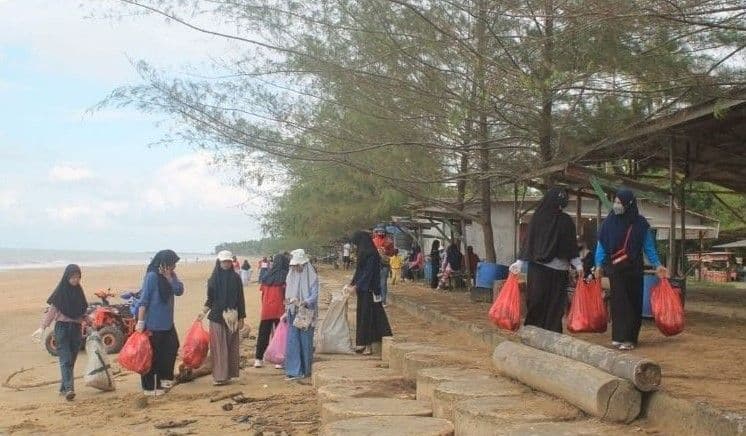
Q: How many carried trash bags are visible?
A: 8